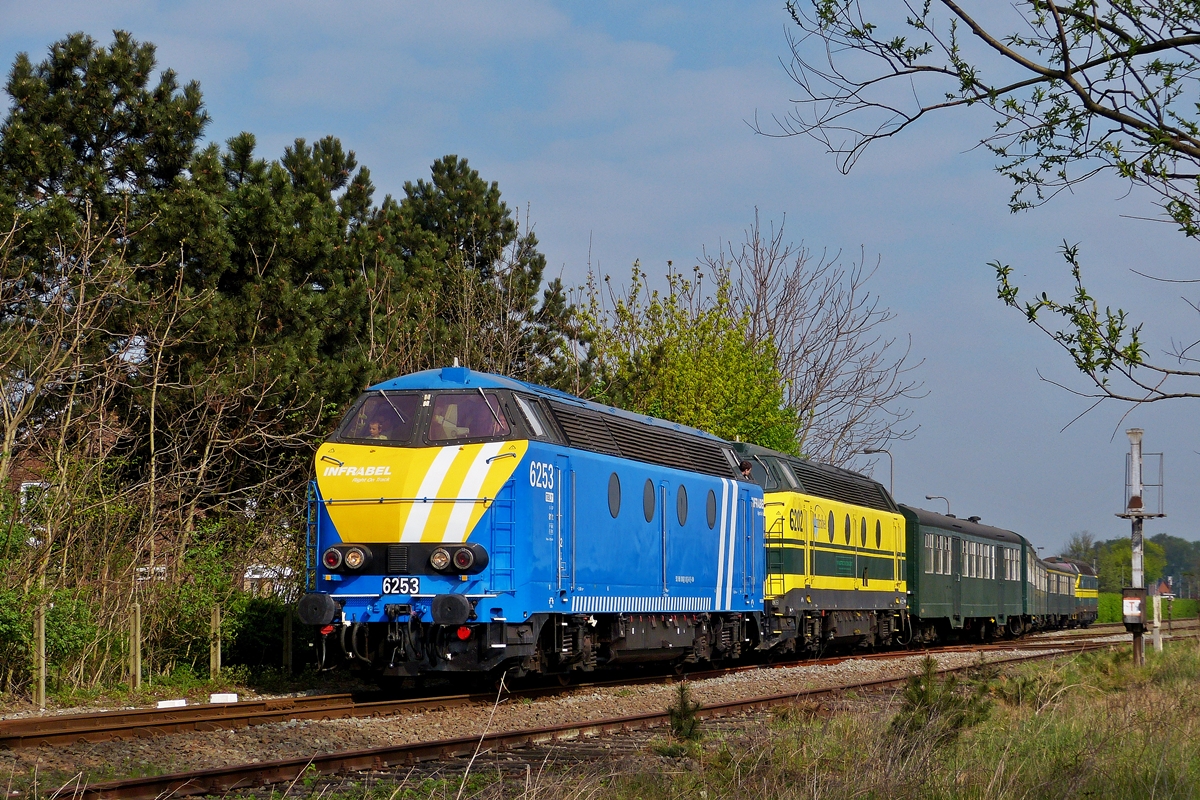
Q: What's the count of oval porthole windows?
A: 8